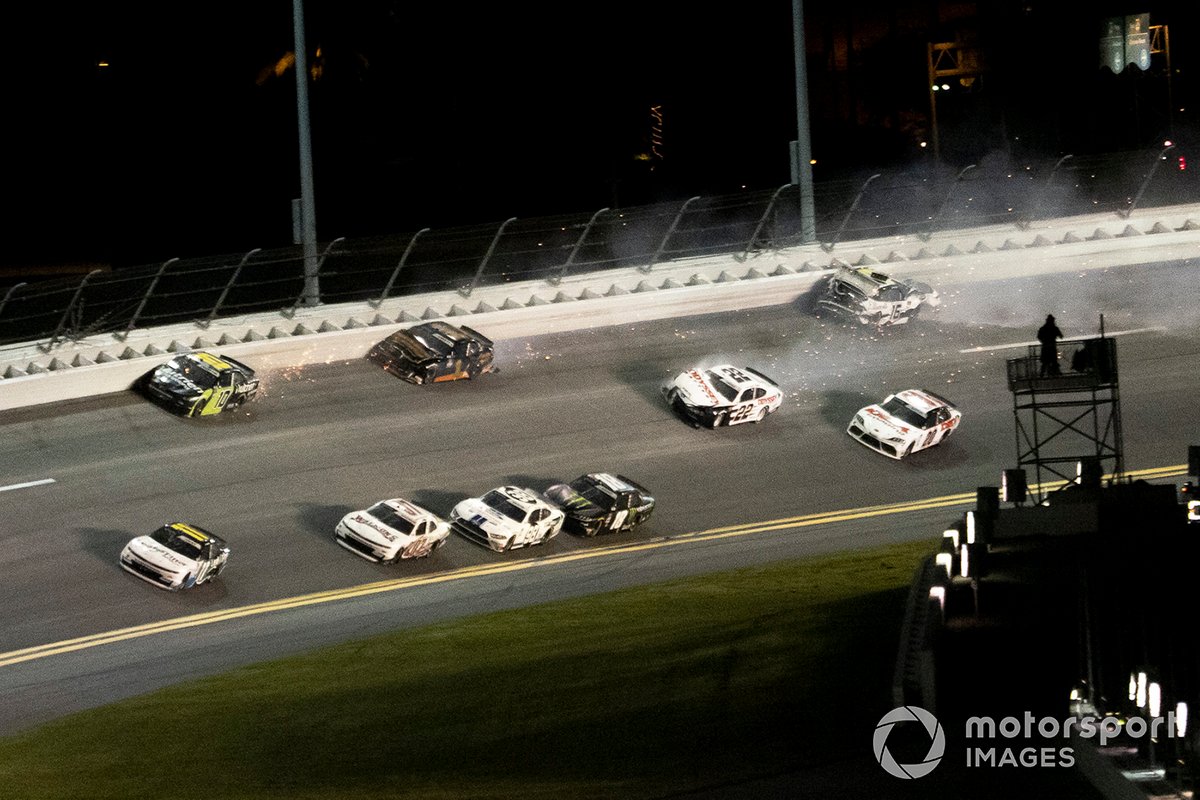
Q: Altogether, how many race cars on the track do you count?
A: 9